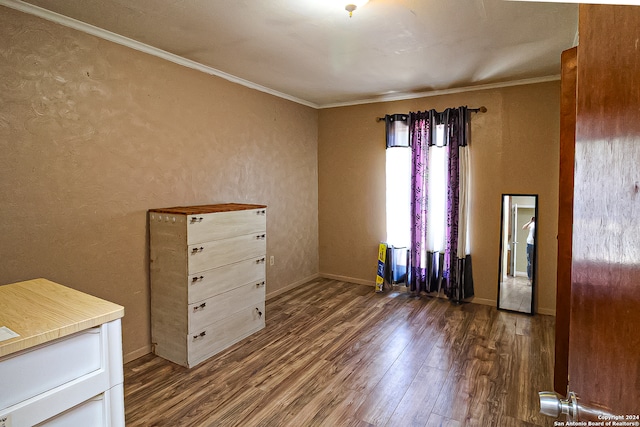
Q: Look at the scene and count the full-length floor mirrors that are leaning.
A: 1